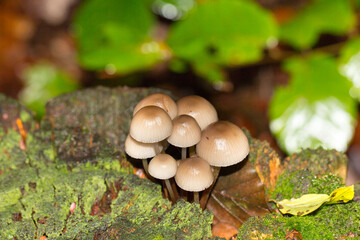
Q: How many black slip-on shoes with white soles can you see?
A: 0